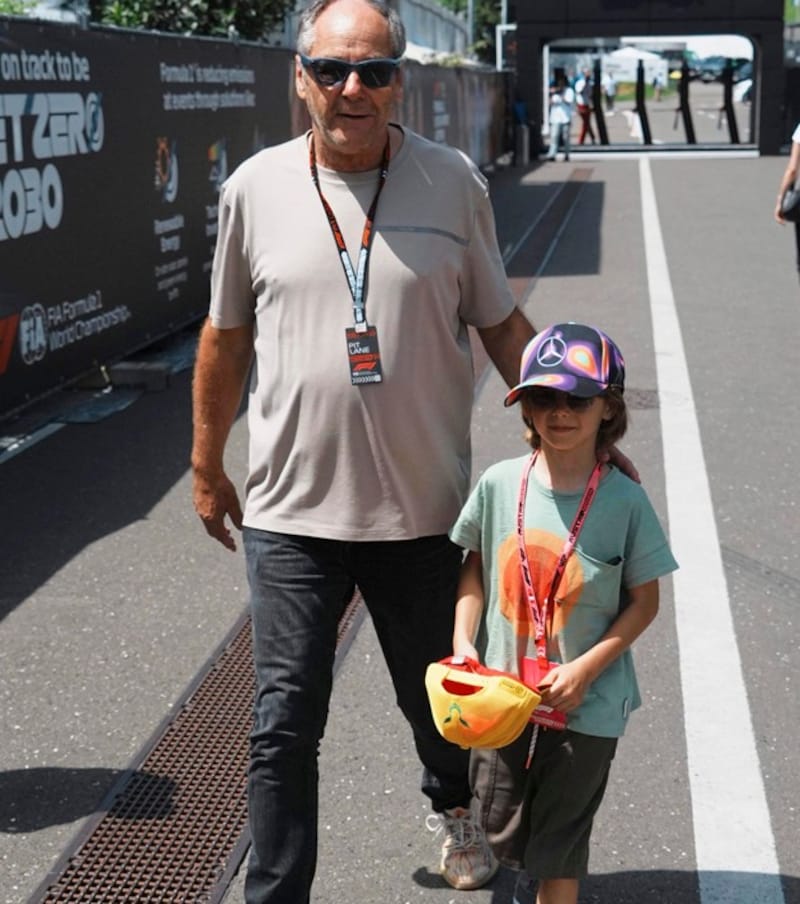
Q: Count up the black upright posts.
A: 4